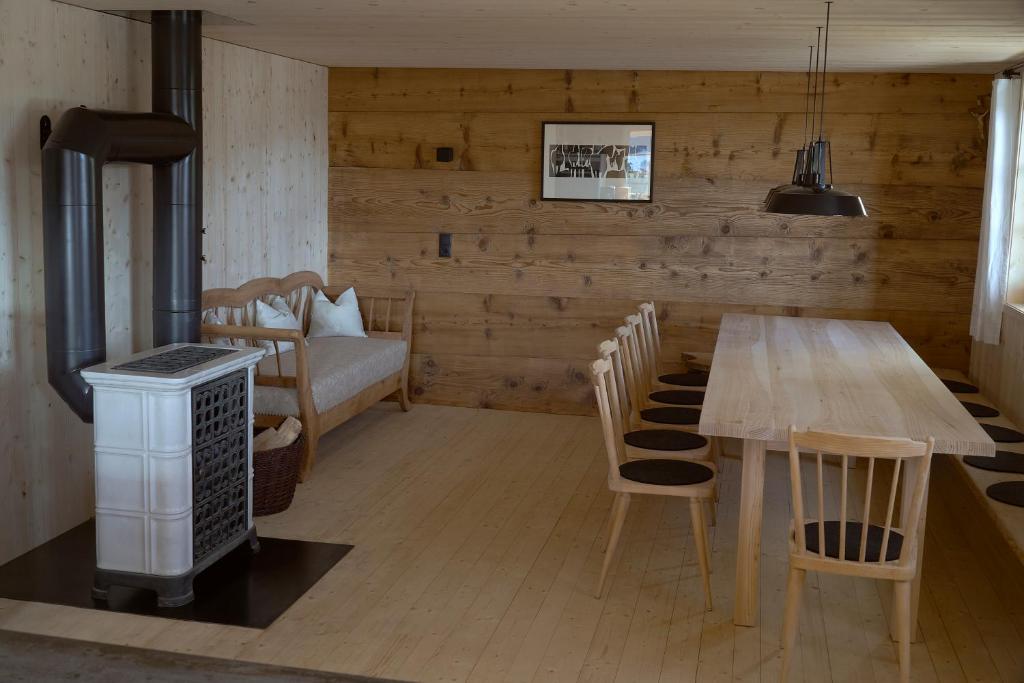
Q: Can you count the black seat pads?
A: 11